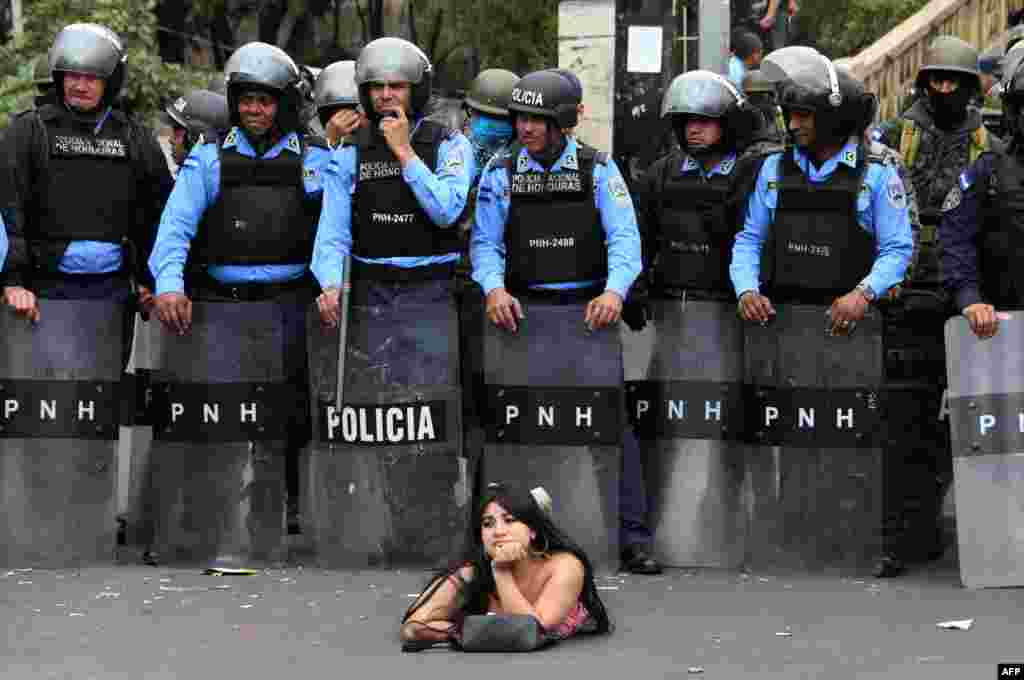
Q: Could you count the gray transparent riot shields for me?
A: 7